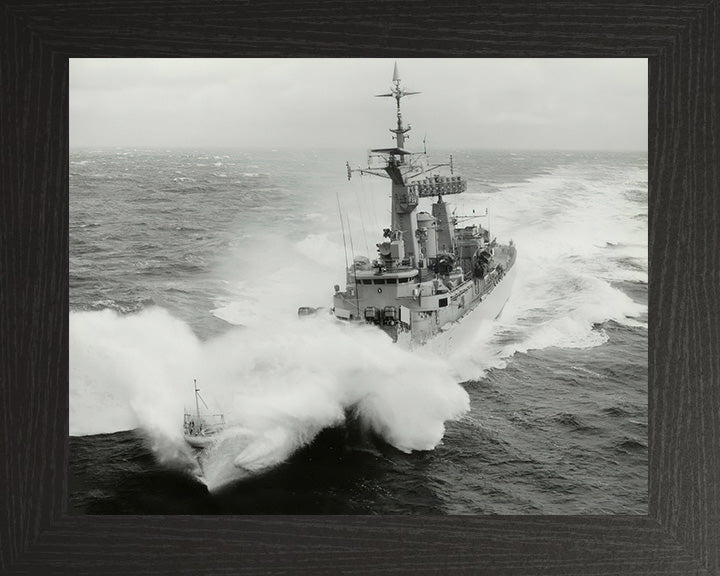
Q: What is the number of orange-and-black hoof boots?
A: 0